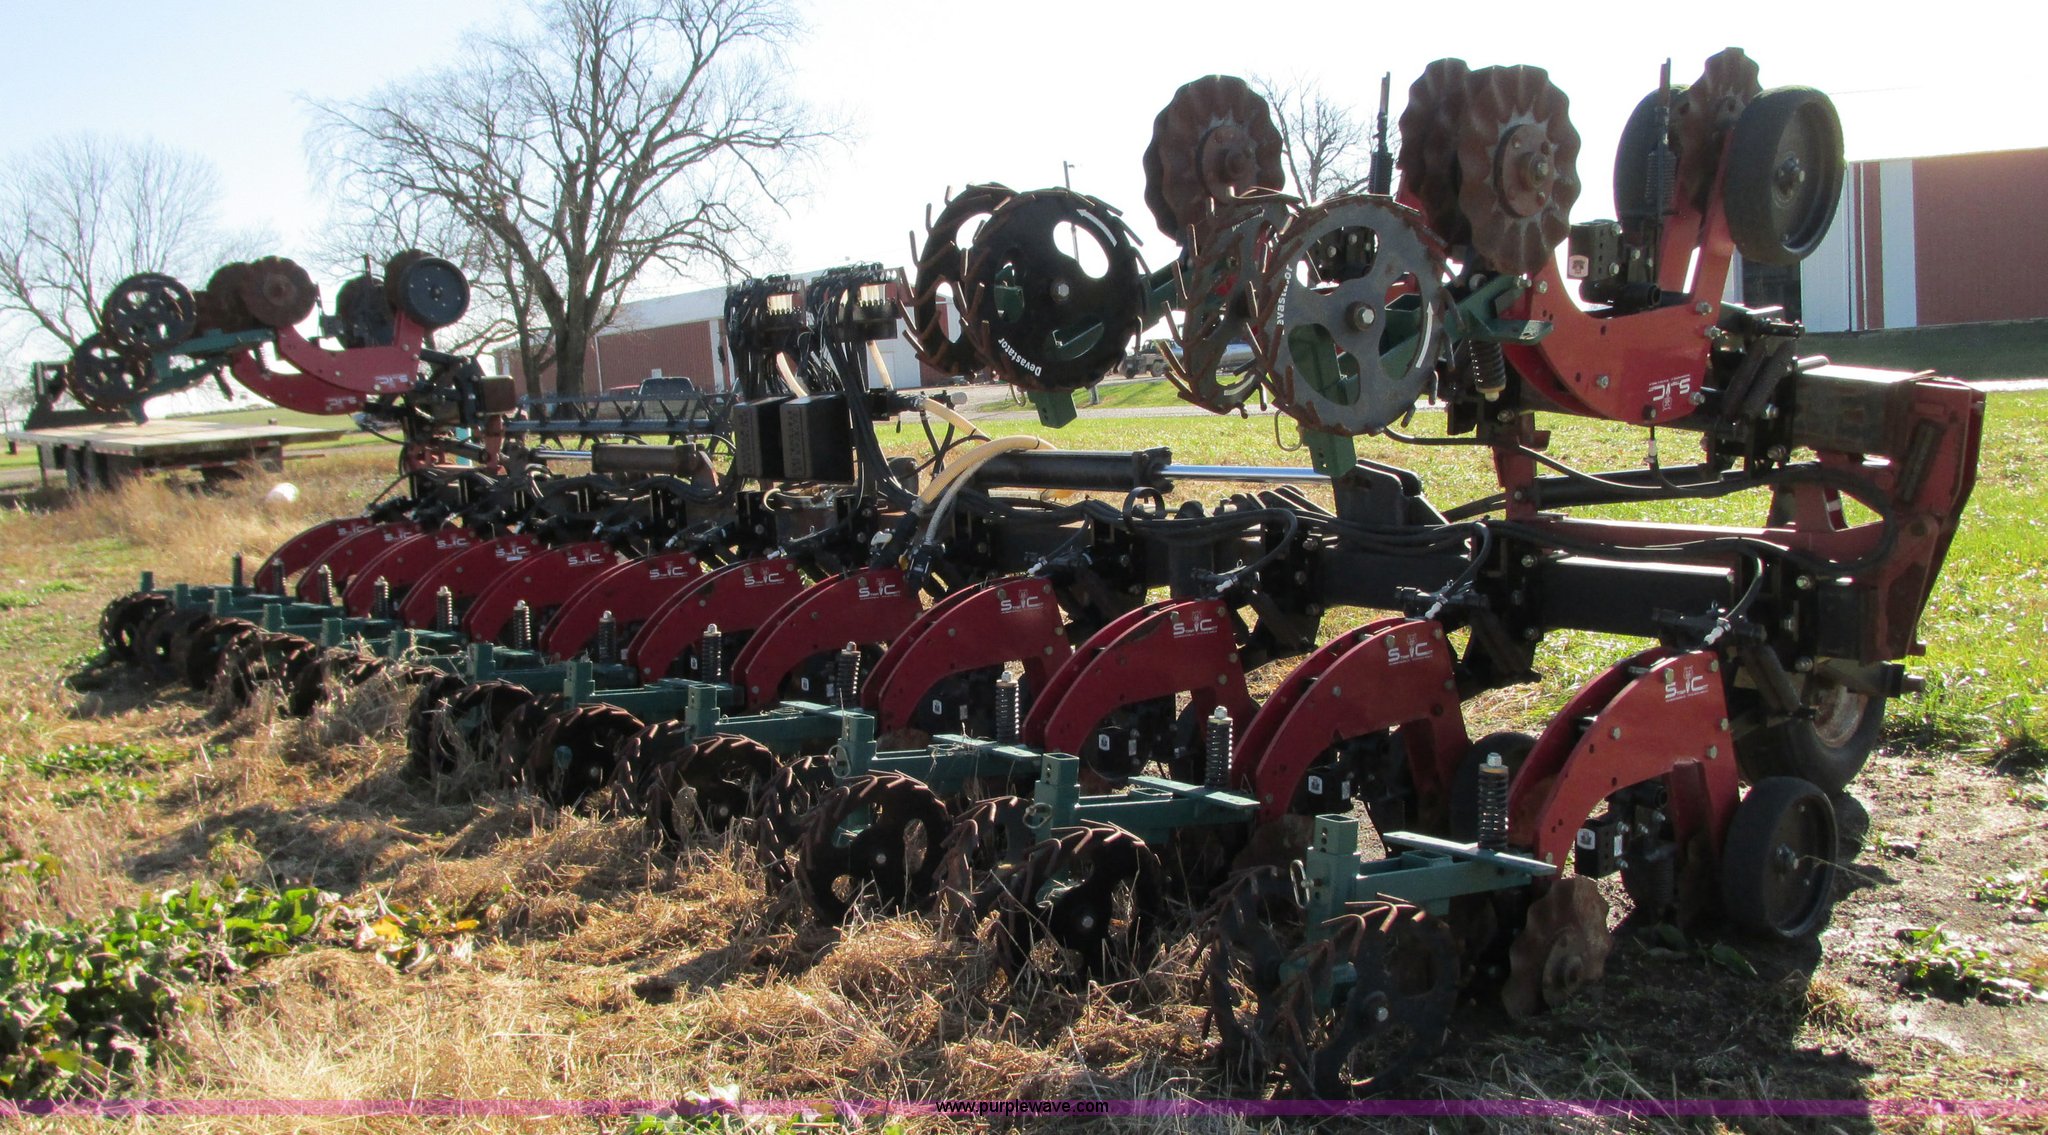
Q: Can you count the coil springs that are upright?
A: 12